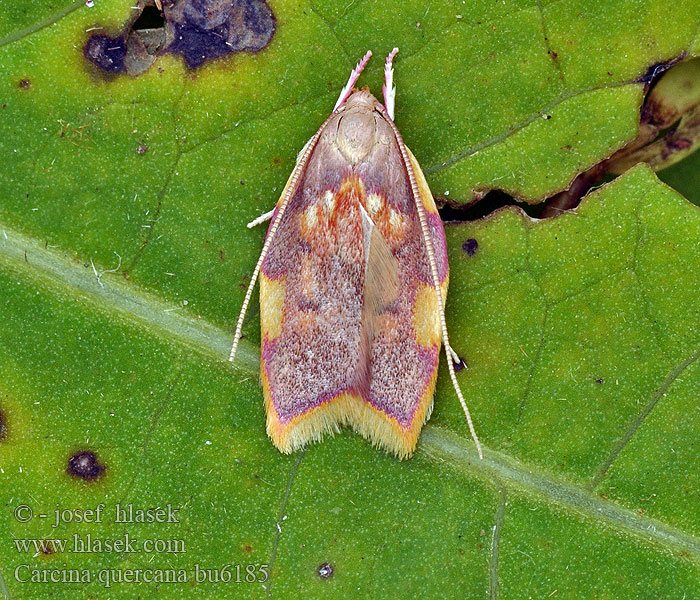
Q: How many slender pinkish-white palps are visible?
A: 2